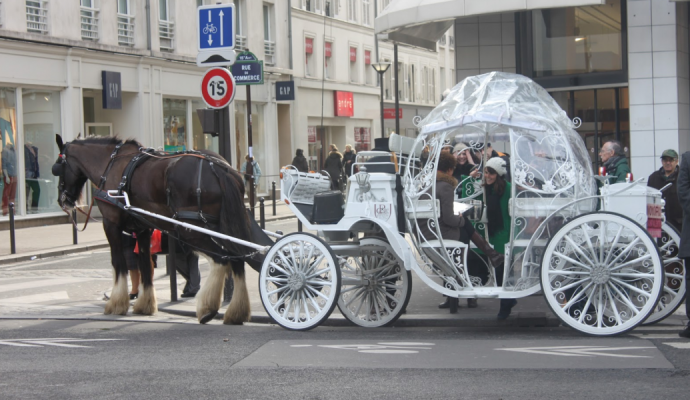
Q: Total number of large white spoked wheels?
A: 4